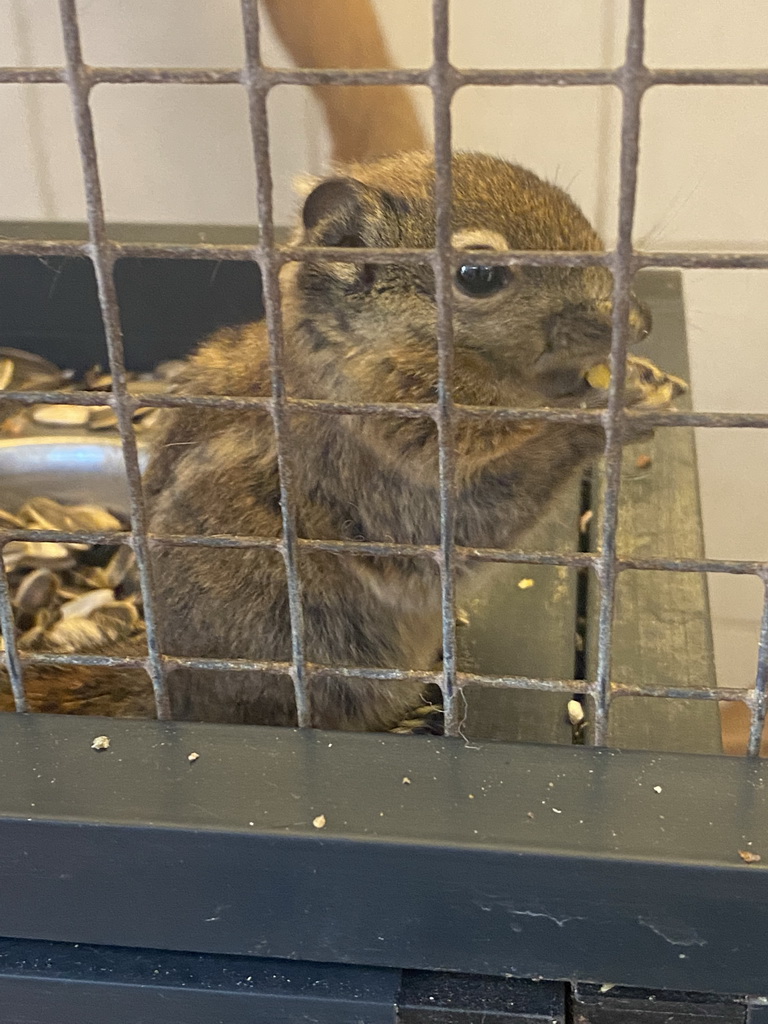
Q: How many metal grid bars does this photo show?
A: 11